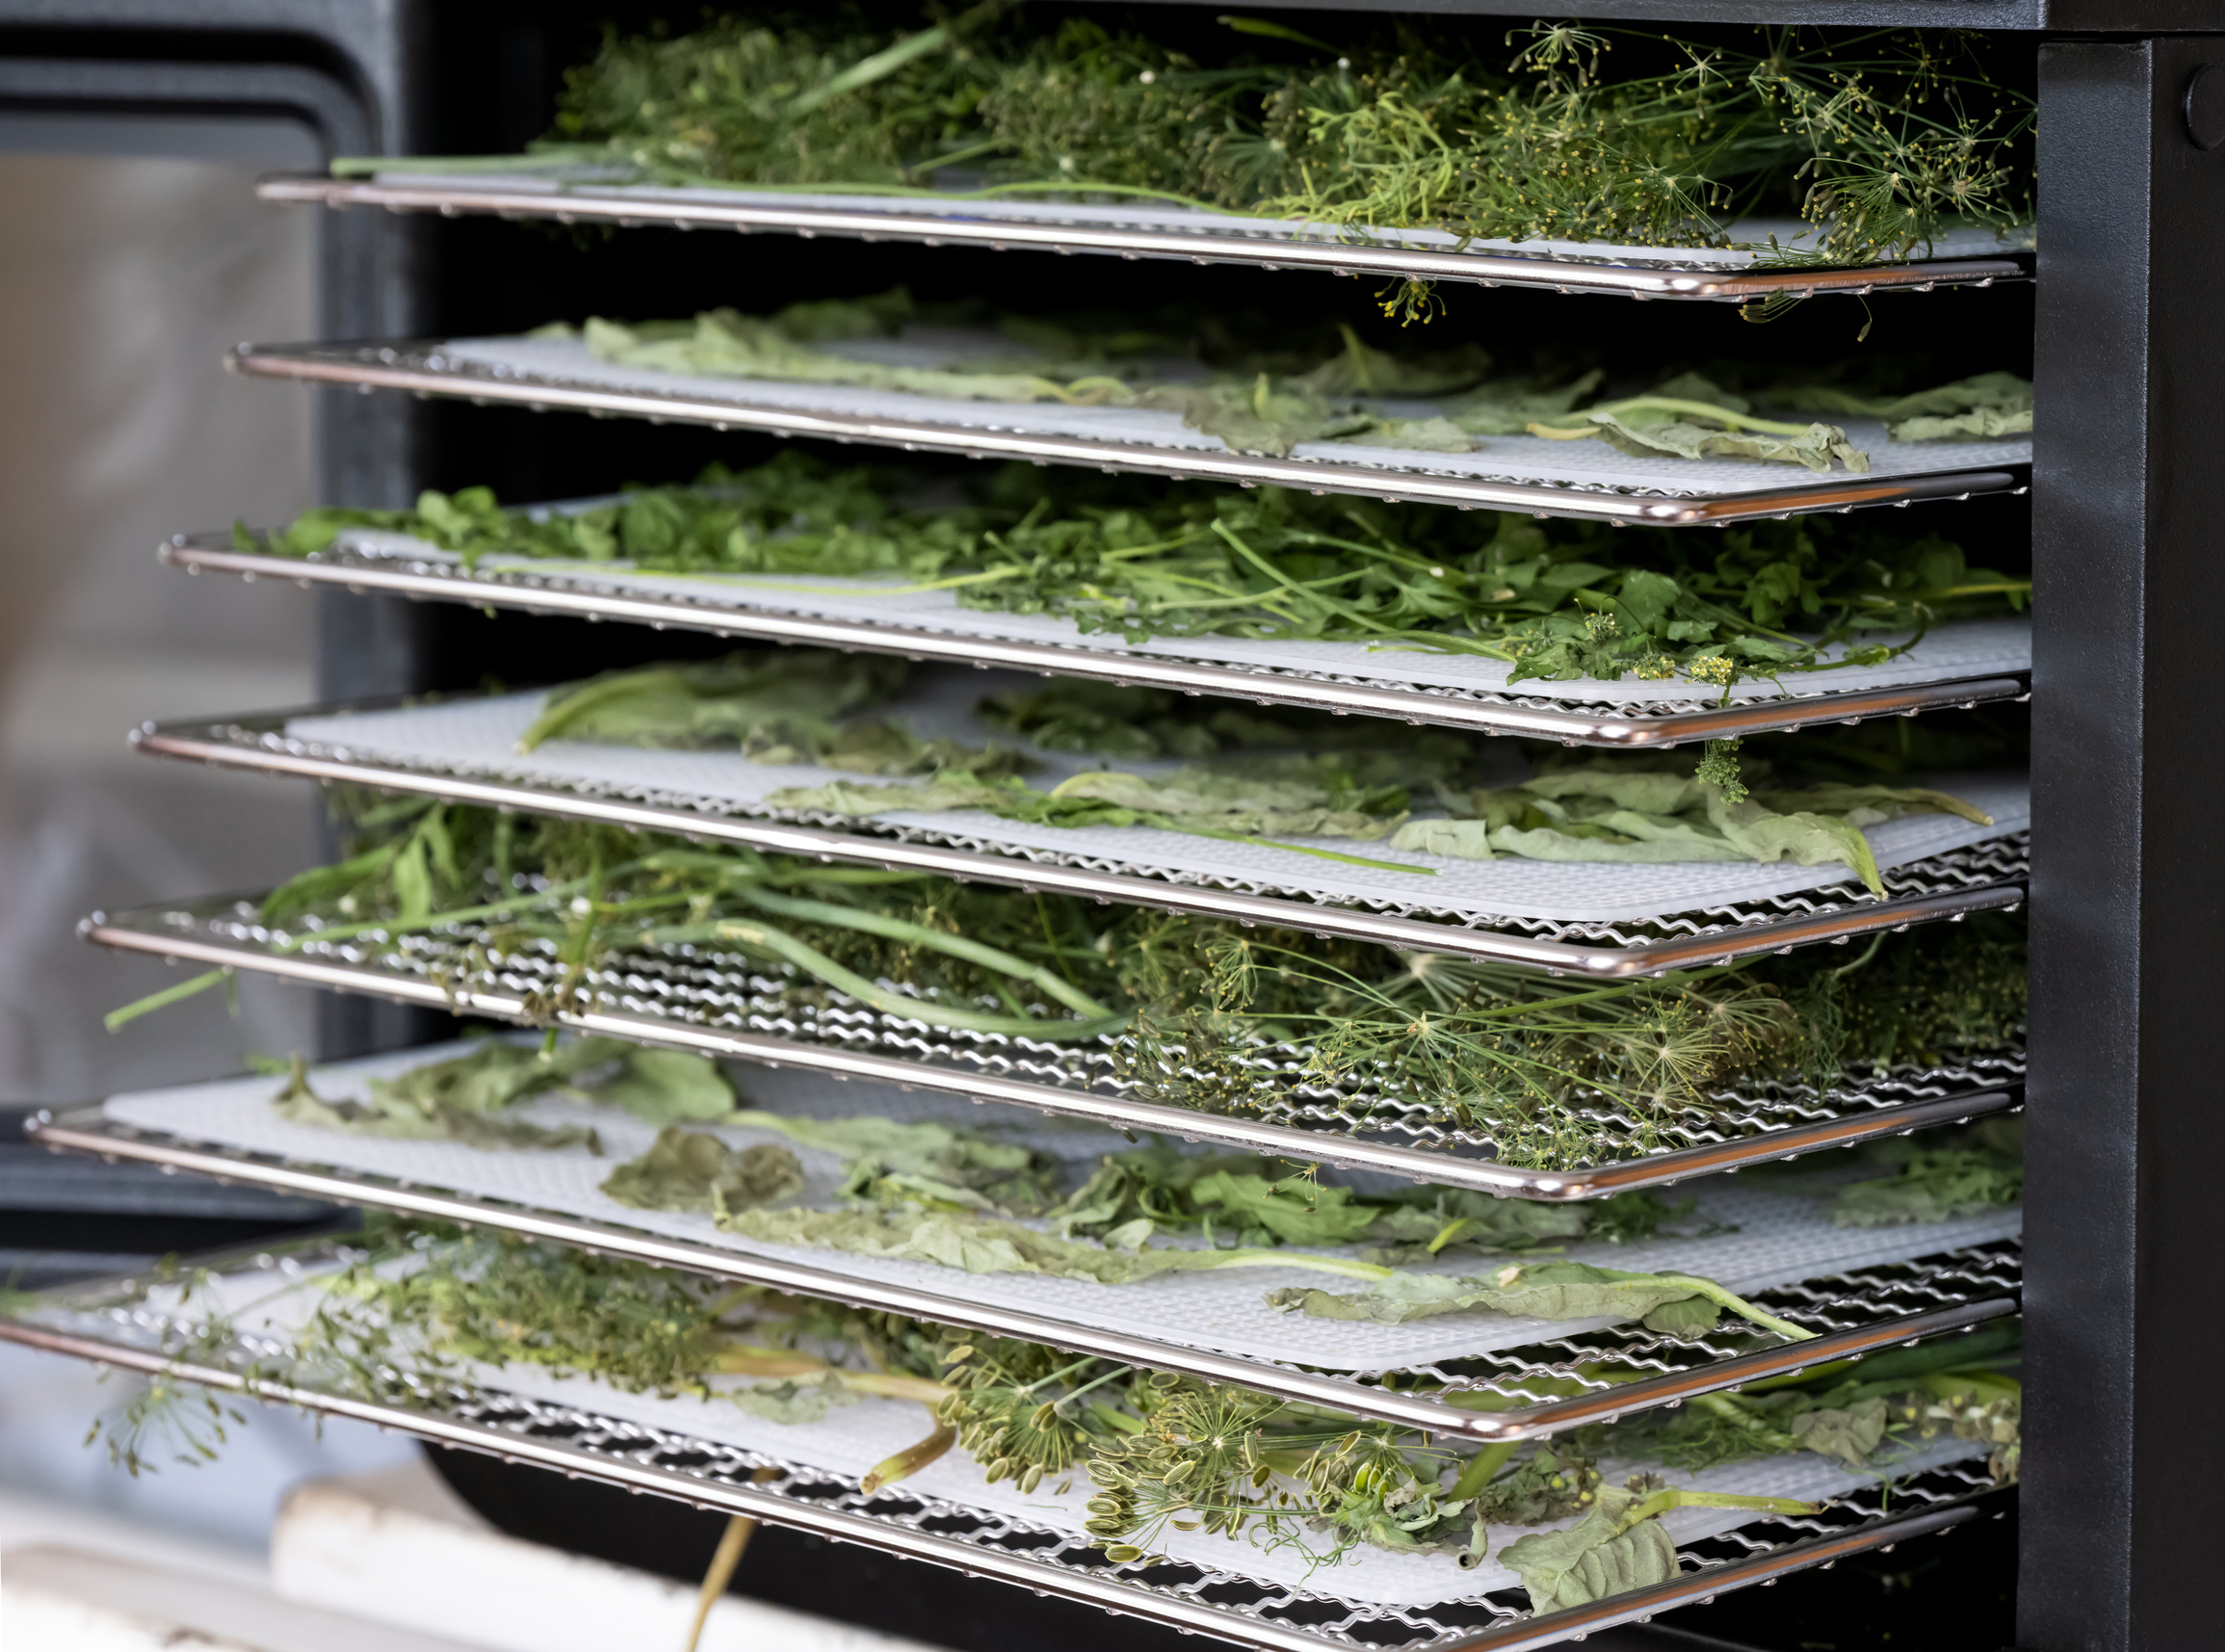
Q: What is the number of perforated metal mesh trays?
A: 7